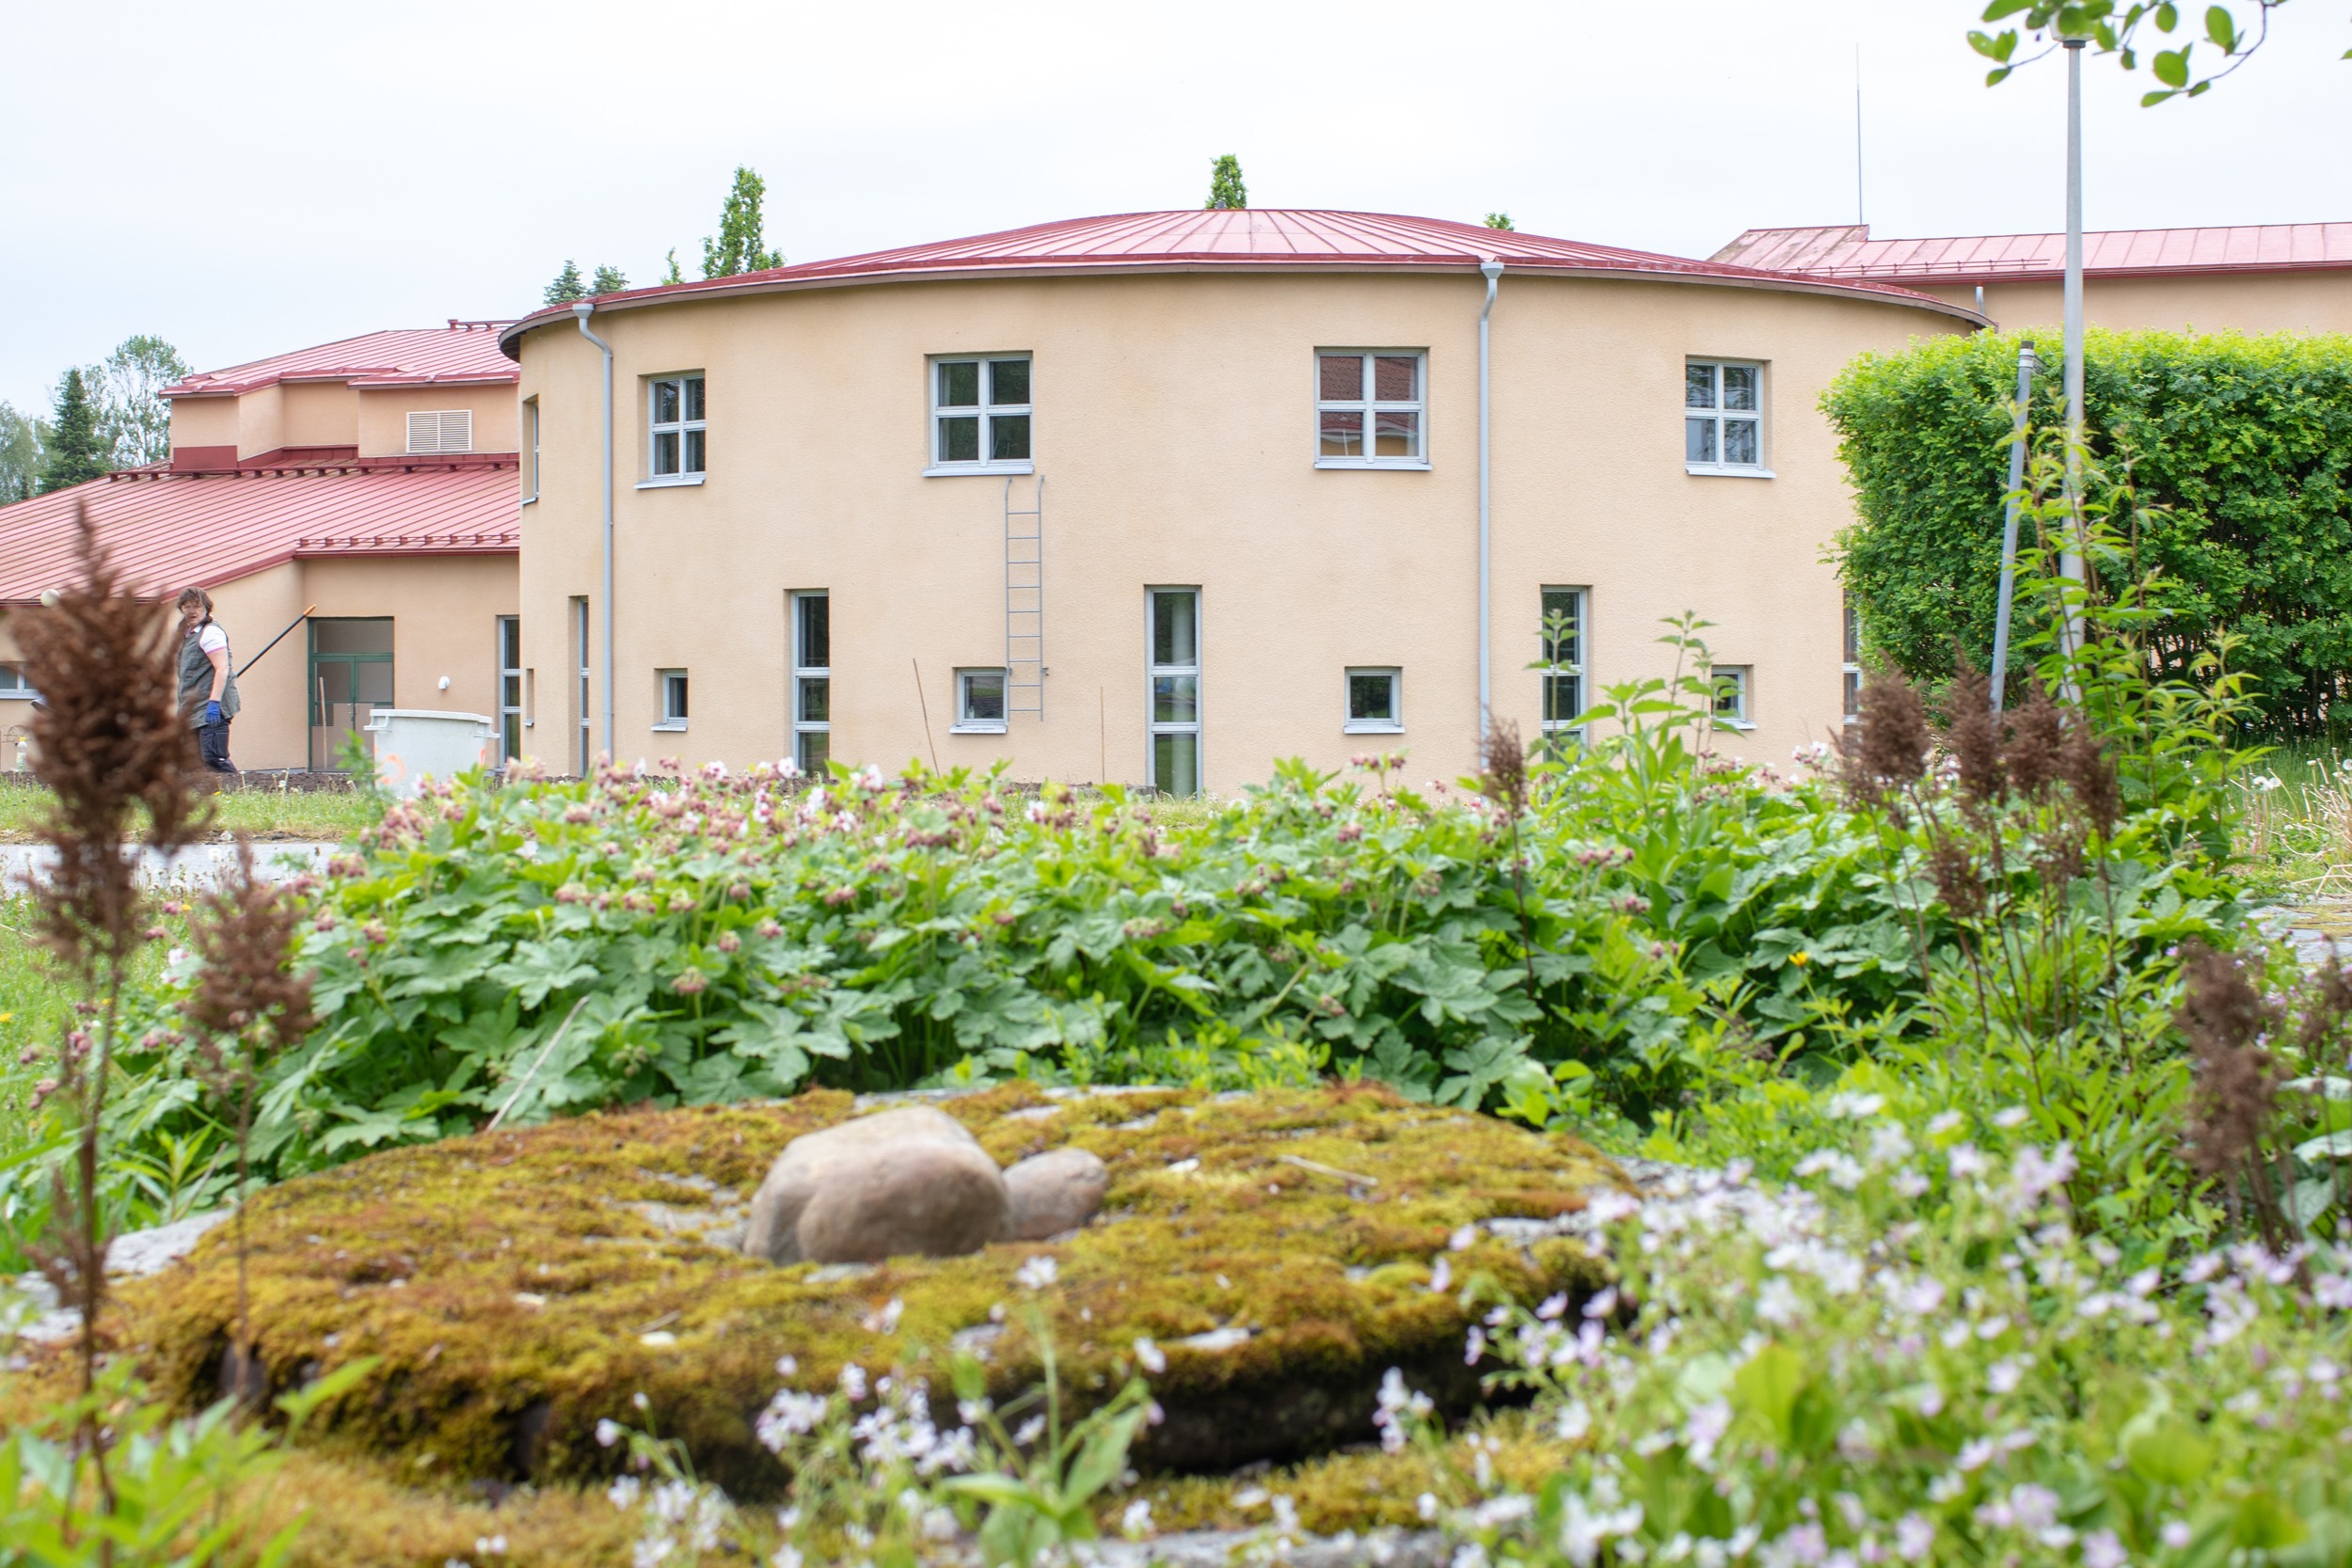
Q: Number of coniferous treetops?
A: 3